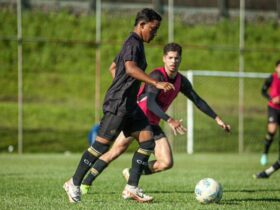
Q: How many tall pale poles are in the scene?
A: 4